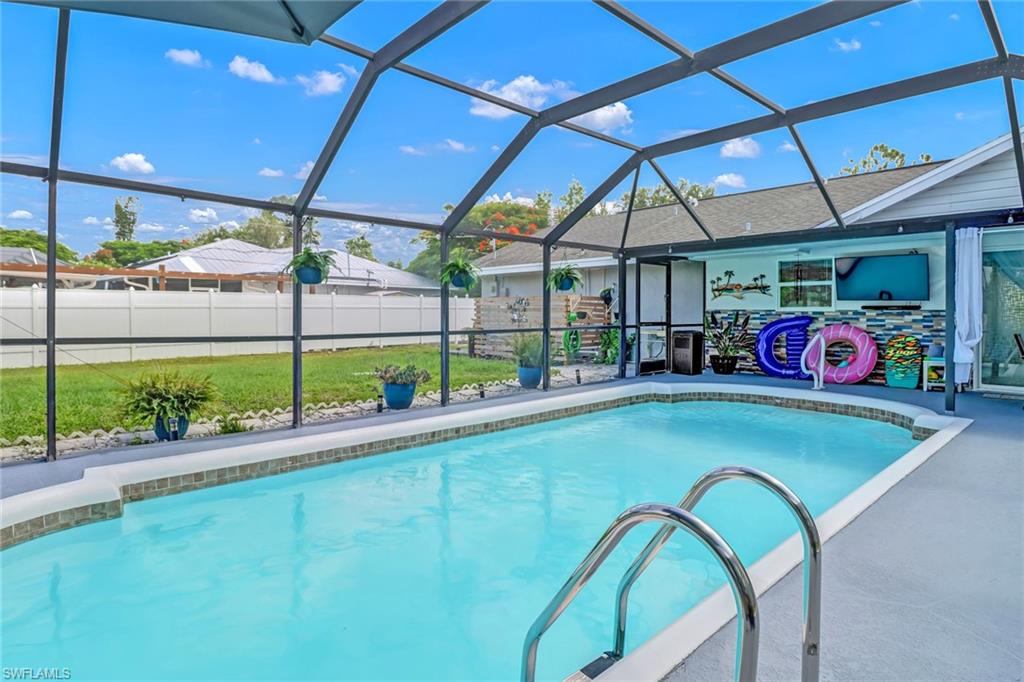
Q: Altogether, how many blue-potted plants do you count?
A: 6